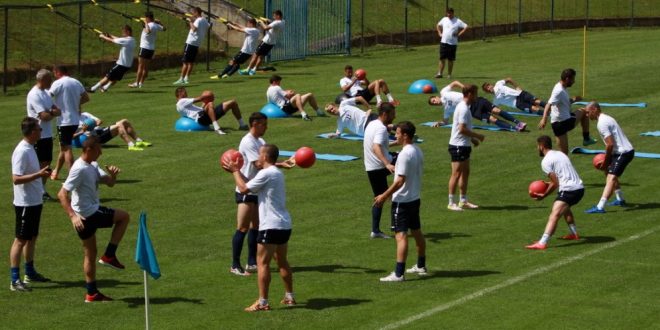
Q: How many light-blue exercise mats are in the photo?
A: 7